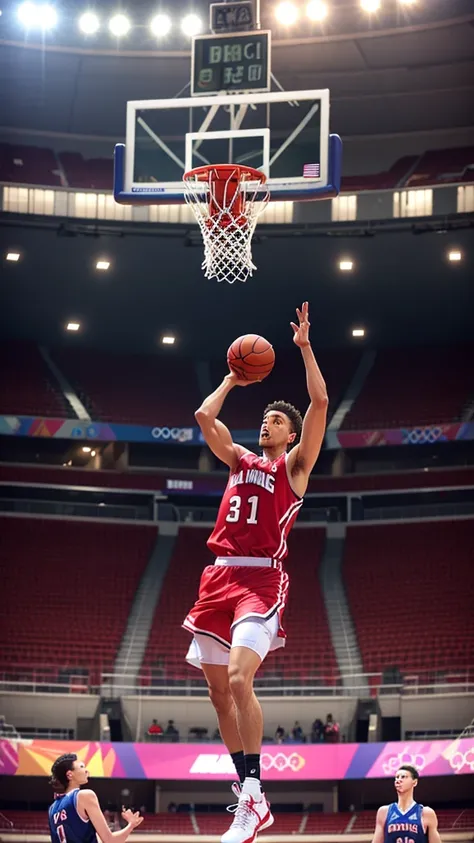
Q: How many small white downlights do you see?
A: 7